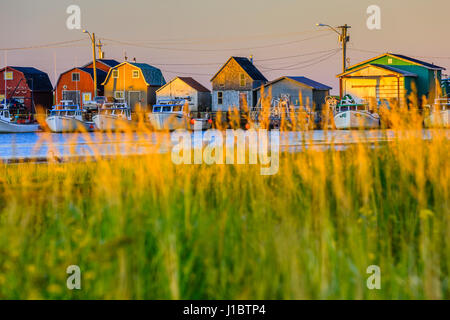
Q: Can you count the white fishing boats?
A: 6